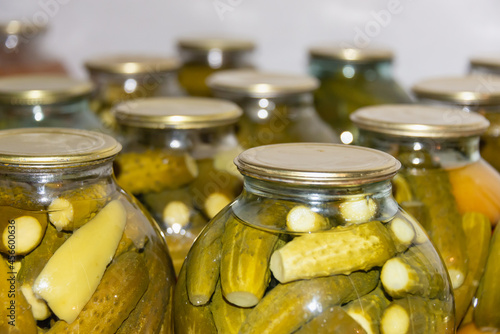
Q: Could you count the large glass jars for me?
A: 12